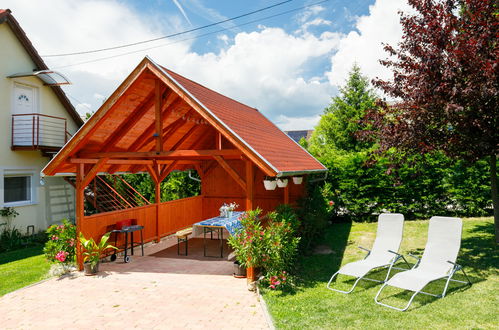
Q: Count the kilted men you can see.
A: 0